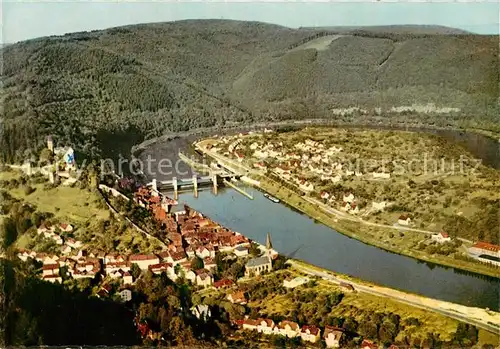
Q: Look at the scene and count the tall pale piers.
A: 4